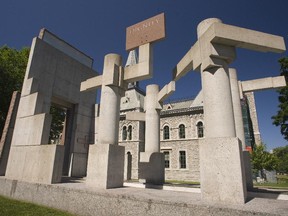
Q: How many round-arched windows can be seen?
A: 5